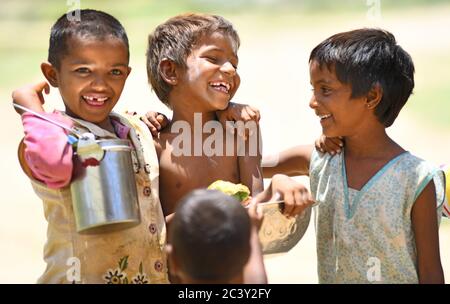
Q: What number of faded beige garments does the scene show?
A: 1